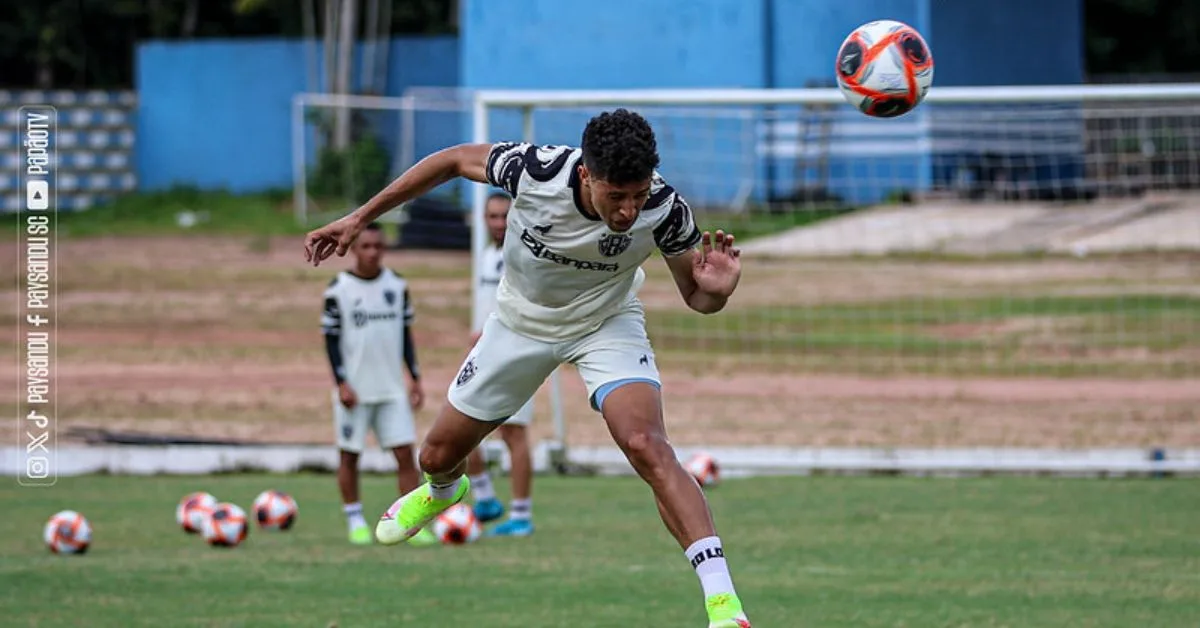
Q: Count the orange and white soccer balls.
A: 7